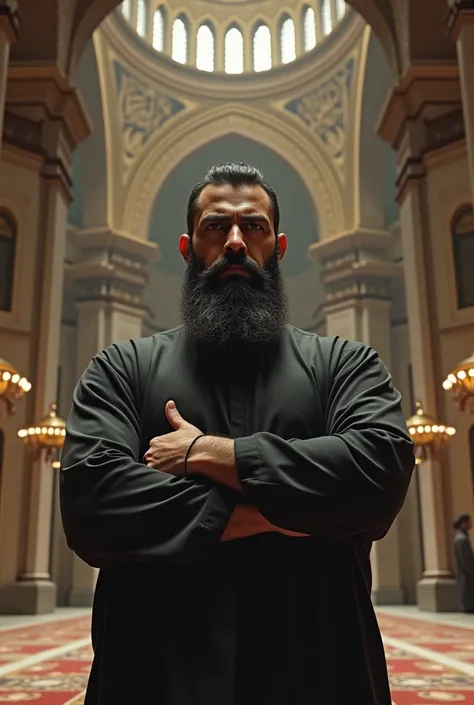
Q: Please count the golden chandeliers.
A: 4